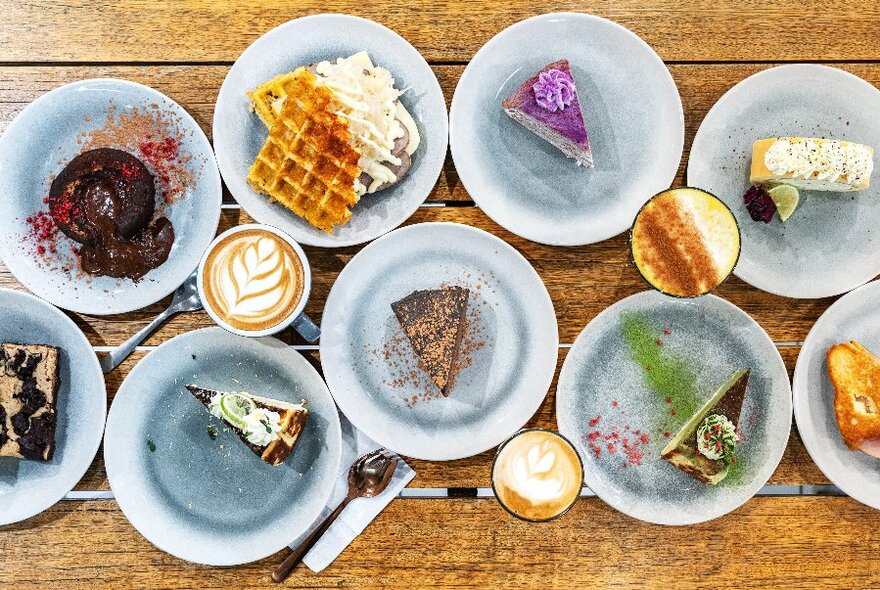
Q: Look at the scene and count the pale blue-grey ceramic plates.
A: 9